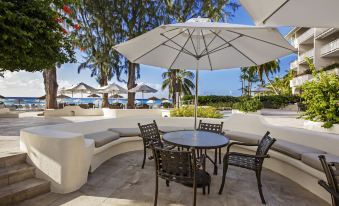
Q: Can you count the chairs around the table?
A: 4